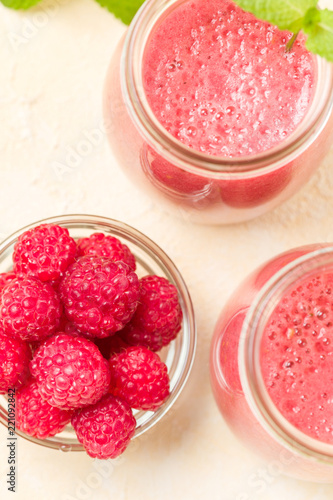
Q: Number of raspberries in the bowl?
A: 11